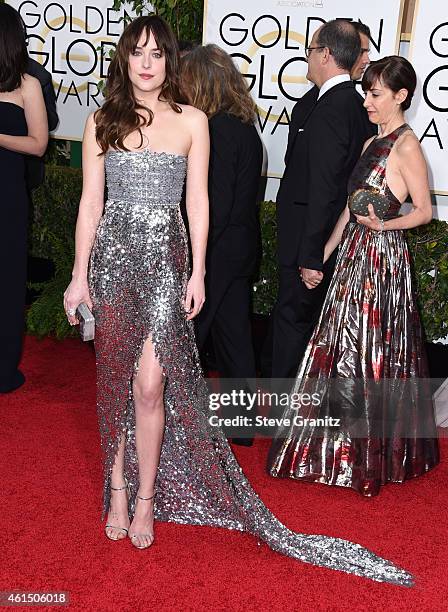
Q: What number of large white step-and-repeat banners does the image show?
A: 3